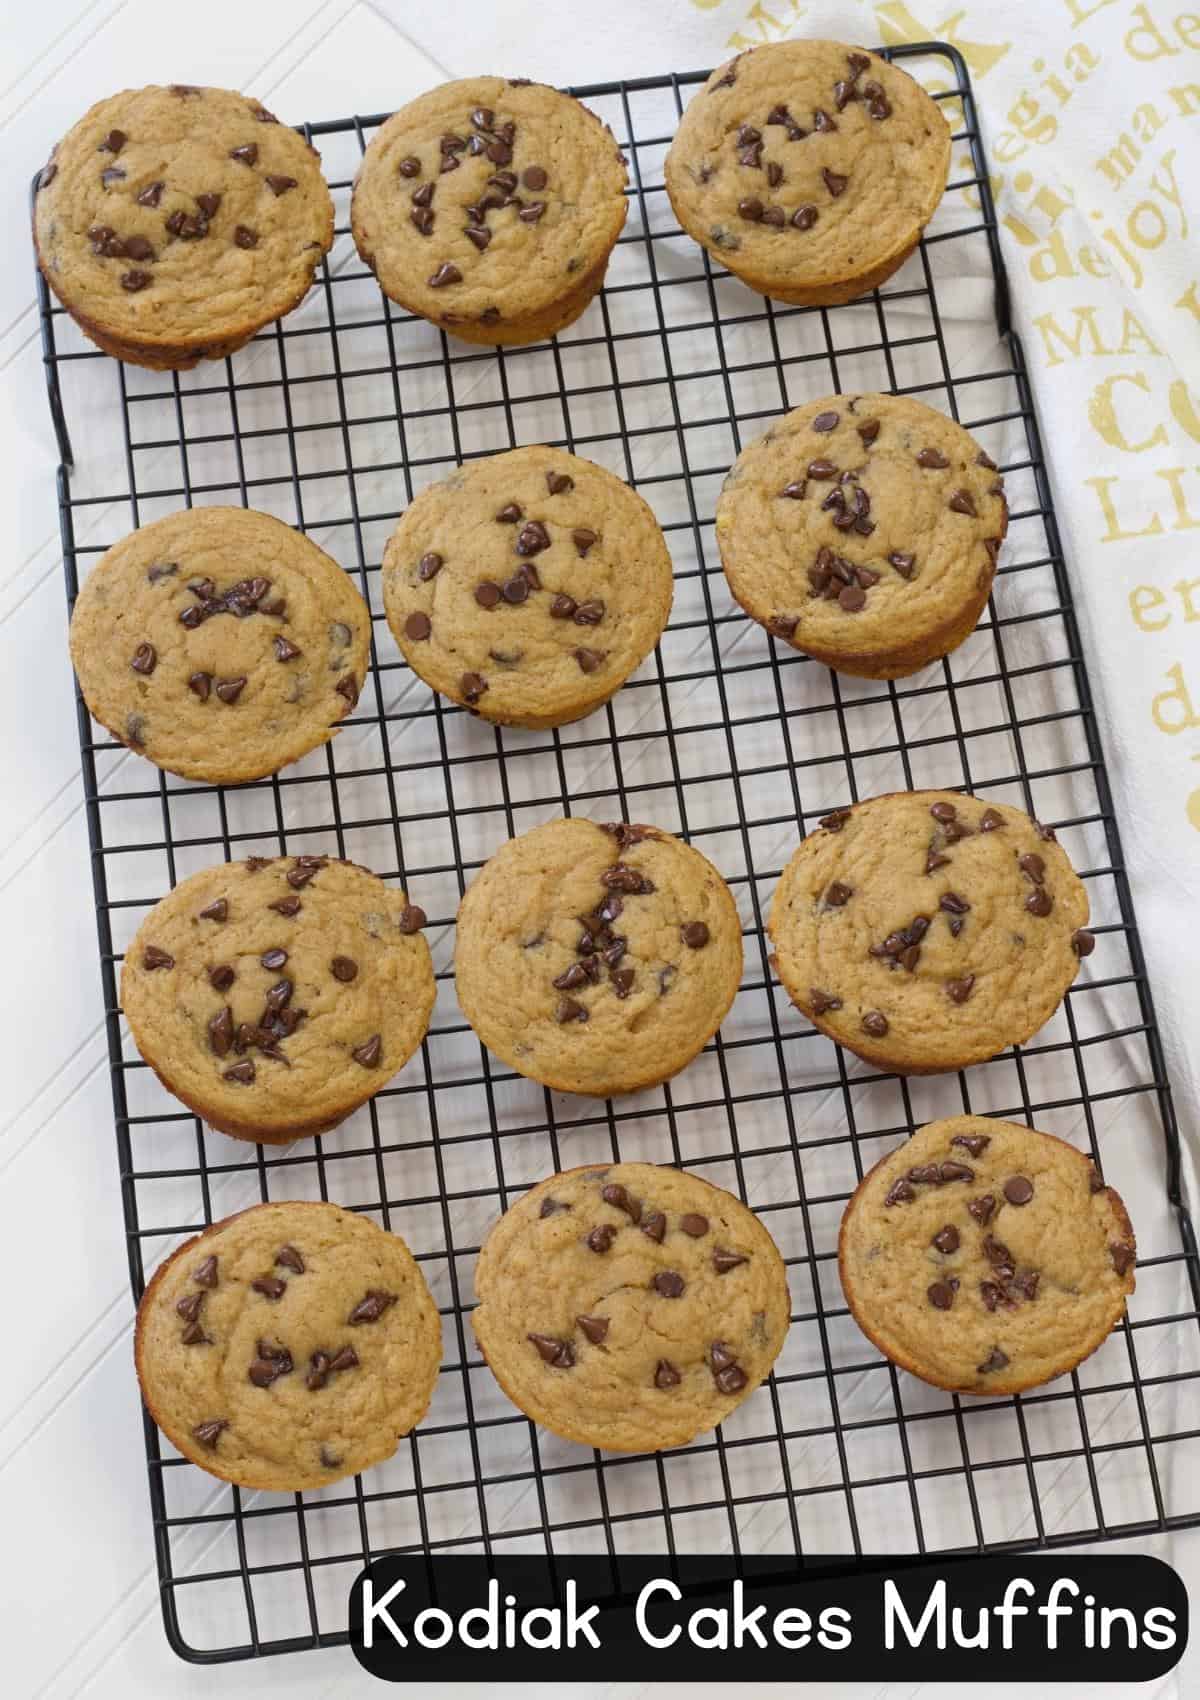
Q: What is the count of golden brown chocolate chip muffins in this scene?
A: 12